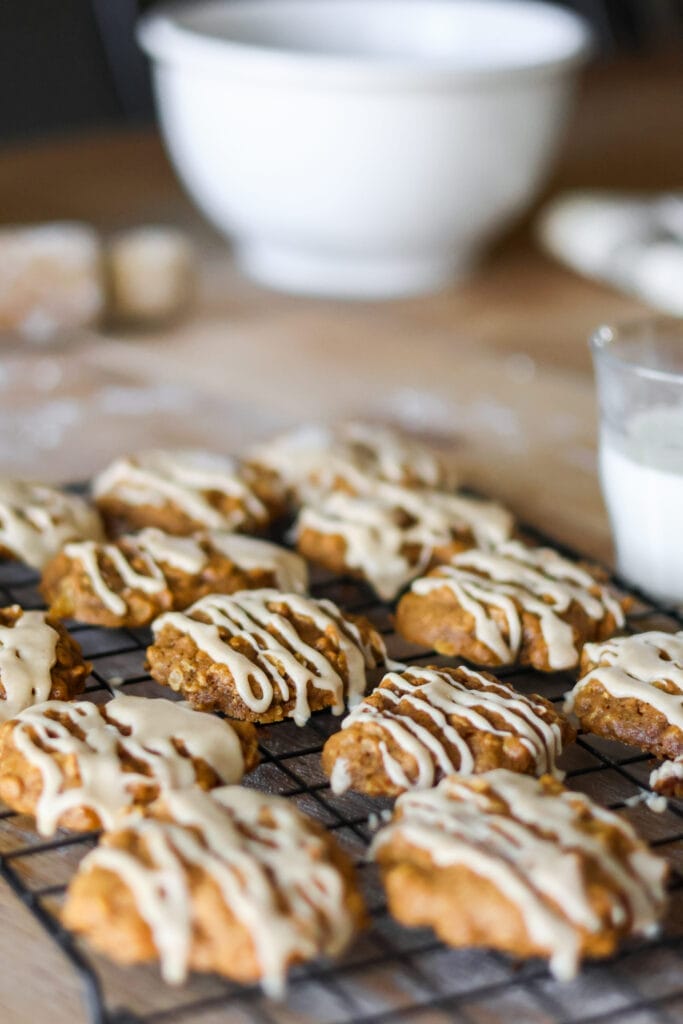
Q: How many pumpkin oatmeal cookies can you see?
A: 14